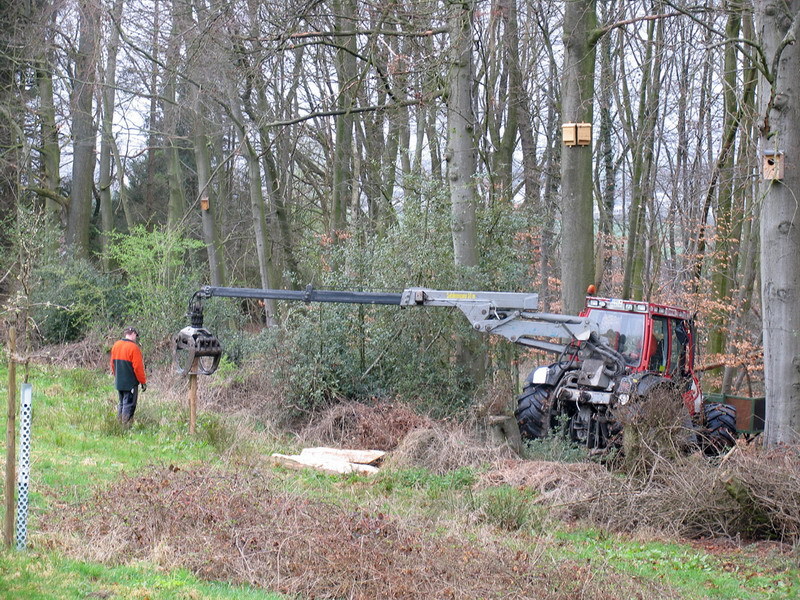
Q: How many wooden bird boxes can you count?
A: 4